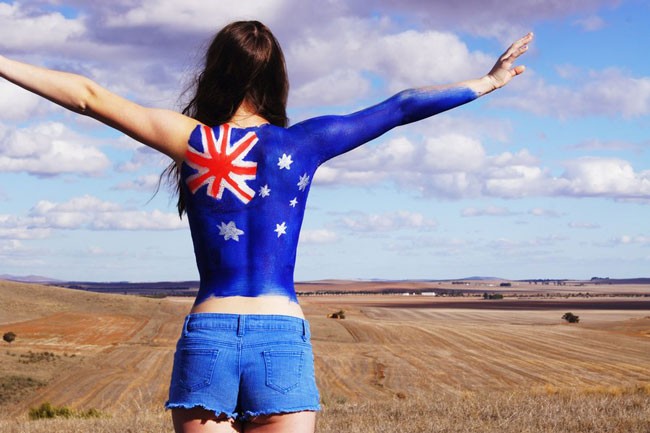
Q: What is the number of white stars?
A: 6